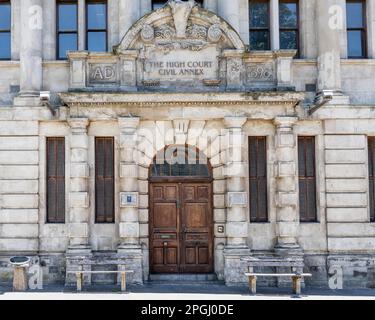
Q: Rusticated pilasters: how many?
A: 4